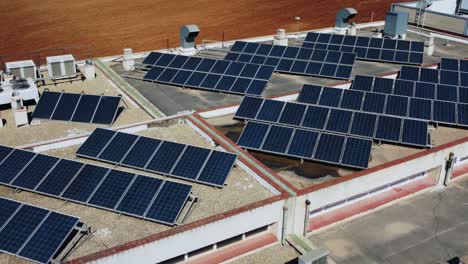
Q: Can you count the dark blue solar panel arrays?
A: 13